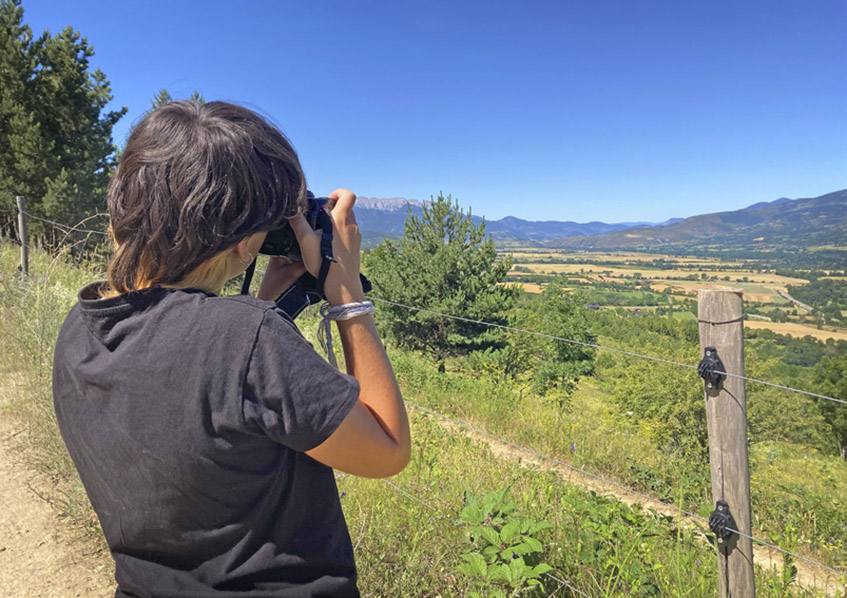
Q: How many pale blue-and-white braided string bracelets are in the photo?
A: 1